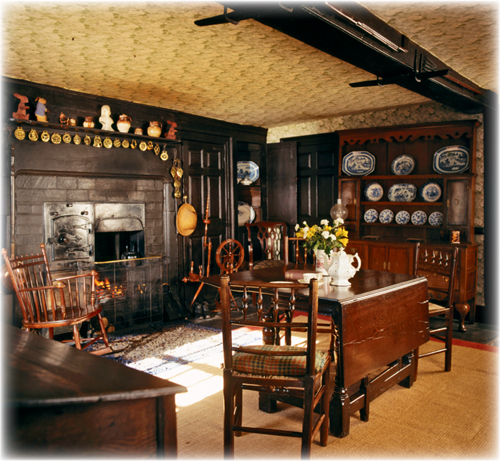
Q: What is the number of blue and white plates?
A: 13